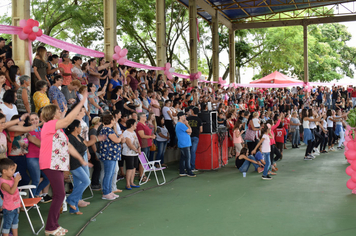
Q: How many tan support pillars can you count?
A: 7